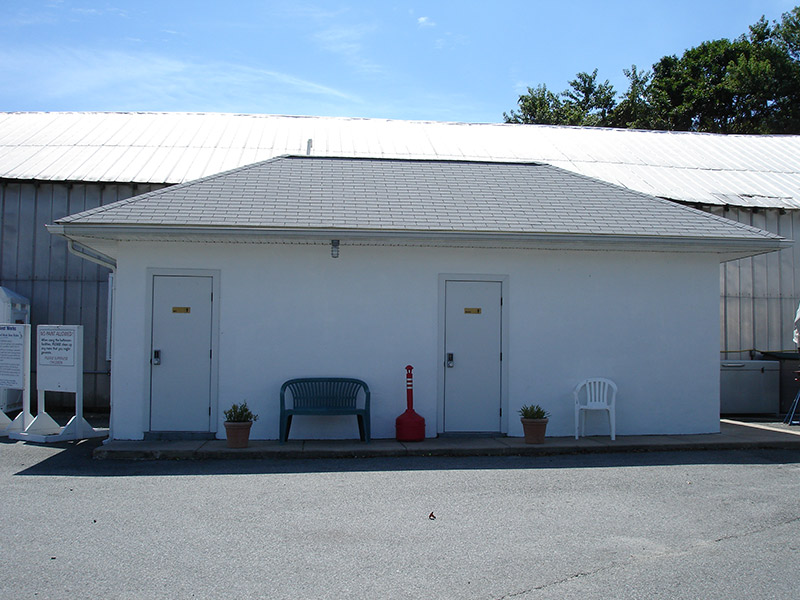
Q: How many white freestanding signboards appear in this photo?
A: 2